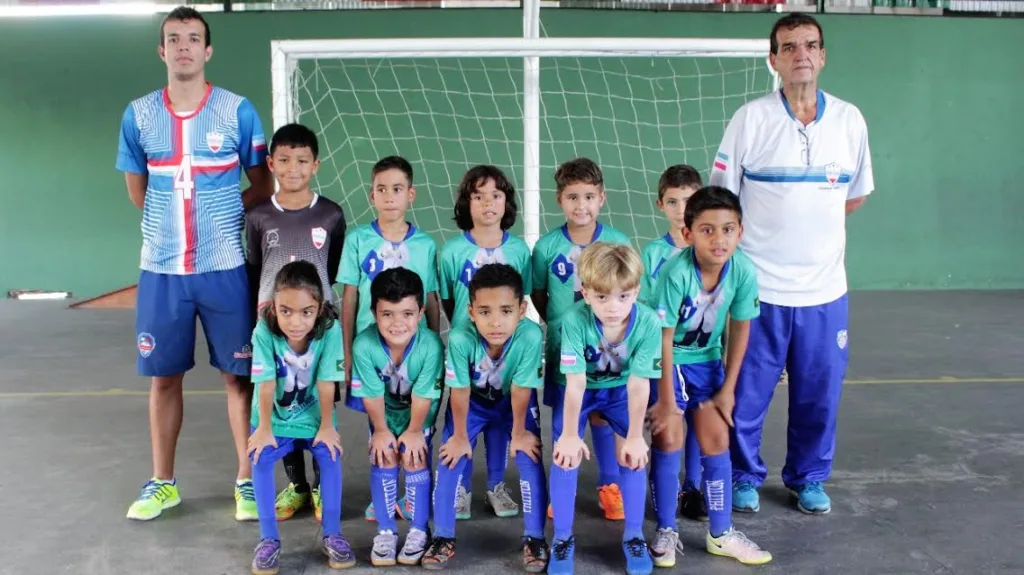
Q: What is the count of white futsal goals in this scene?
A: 1